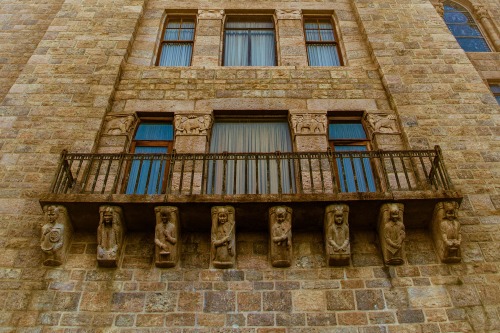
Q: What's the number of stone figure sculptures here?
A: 8